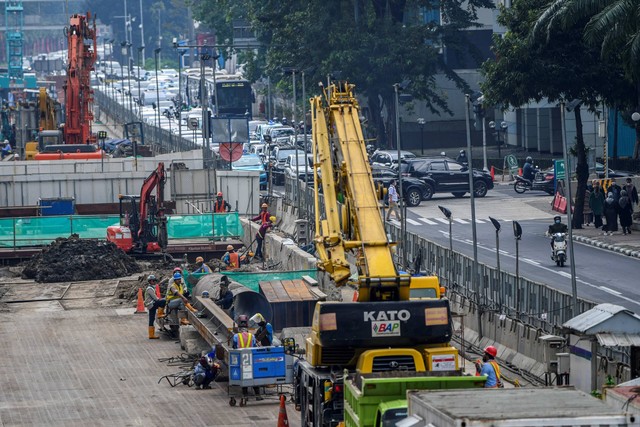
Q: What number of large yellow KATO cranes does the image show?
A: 1